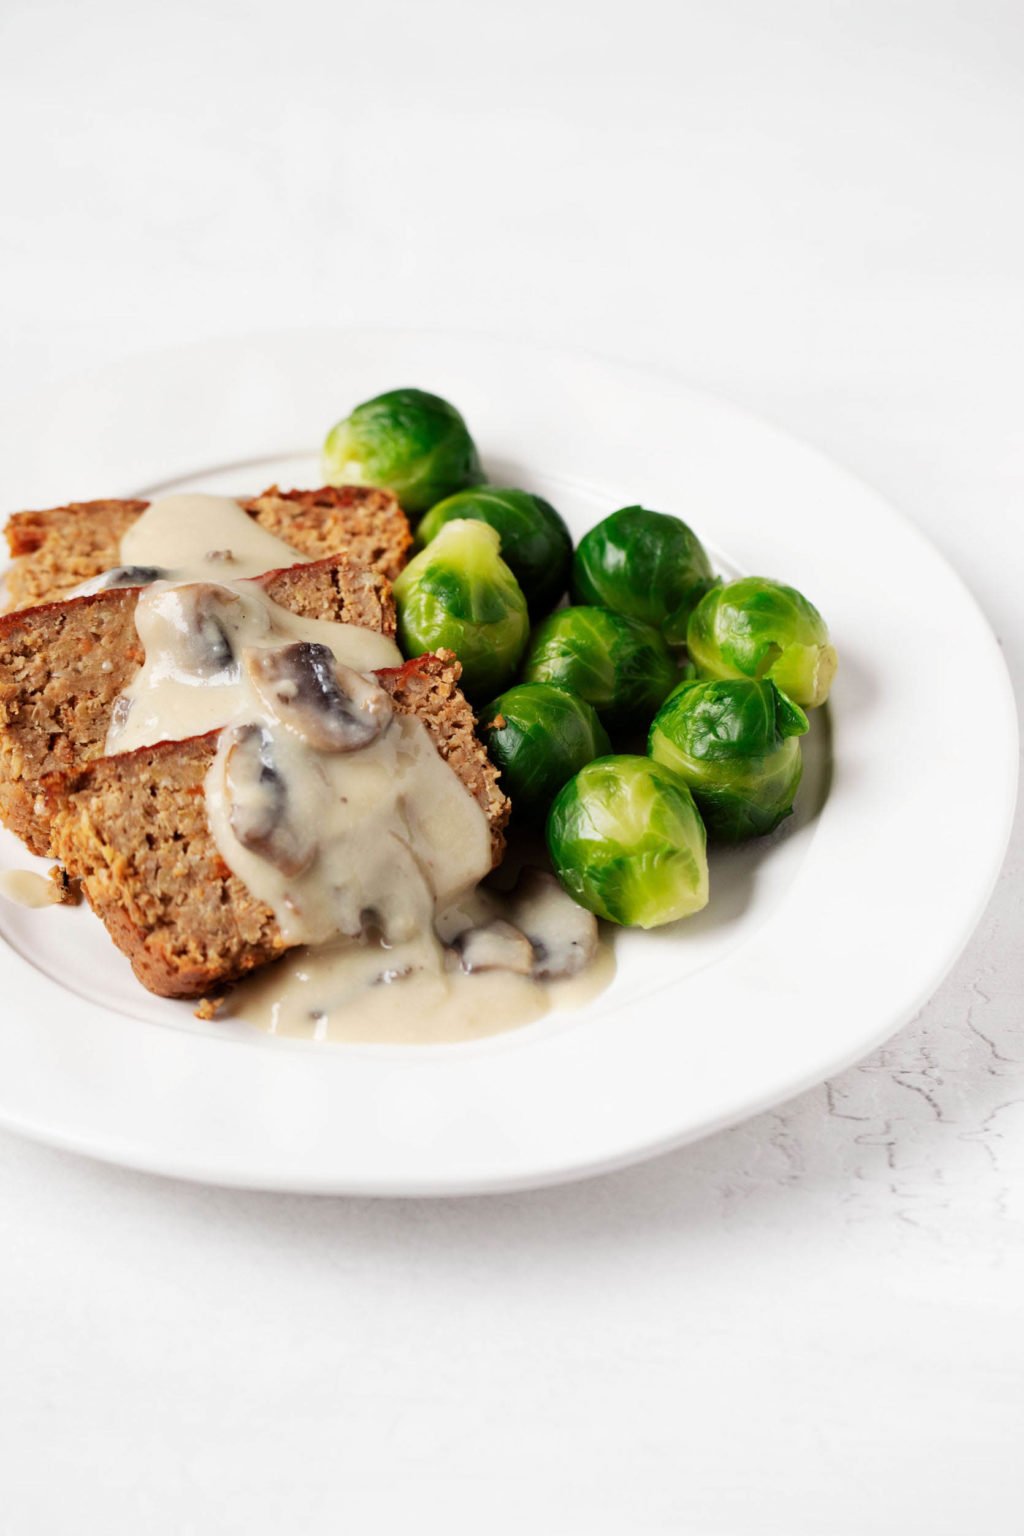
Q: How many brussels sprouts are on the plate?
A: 9